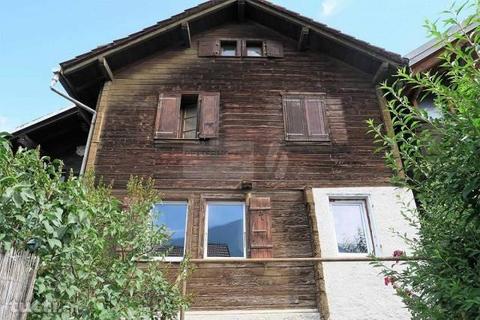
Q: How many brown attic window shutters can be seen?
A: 2